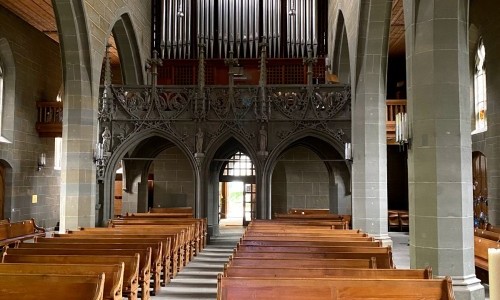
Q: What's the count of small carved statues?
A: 3